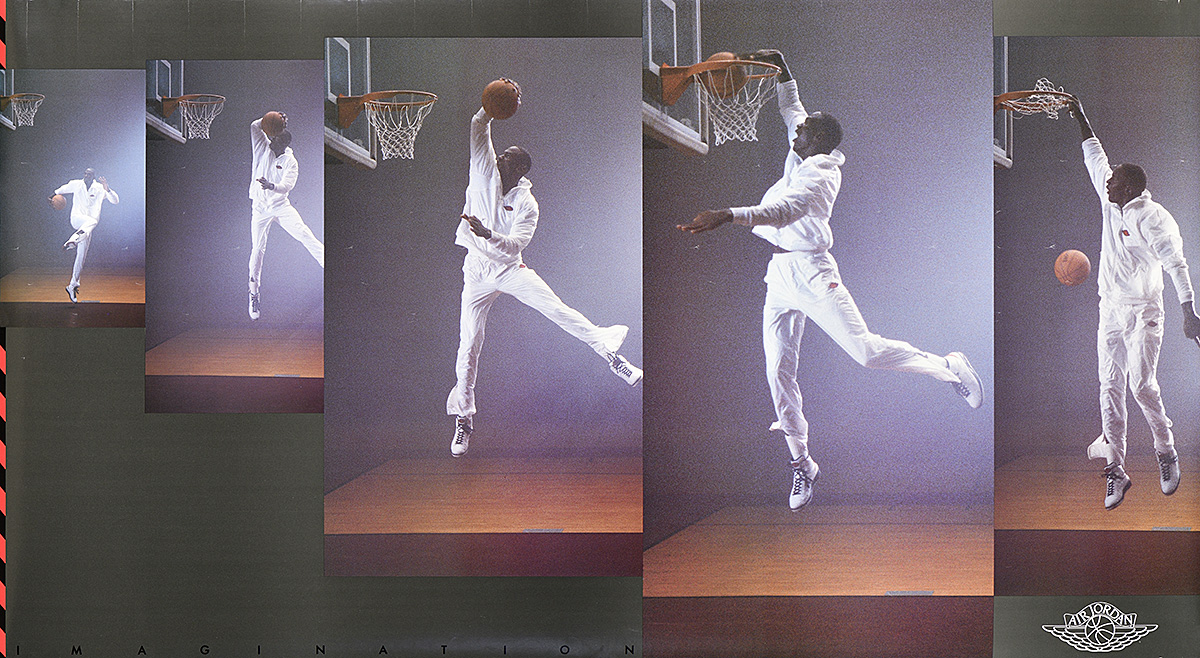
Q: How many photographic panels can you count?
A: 5